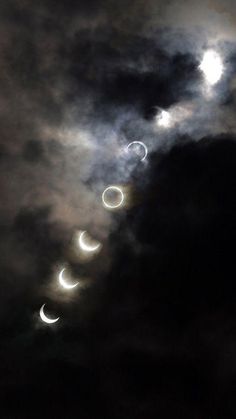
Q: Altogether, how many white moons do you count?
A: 7